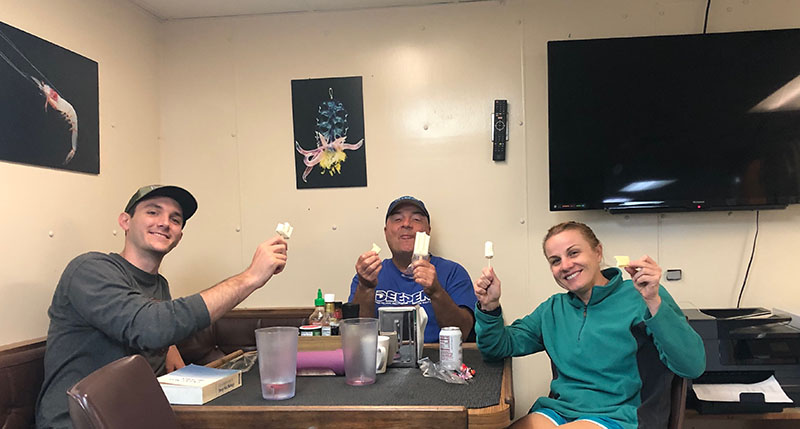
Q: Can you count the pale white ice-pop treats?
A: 3